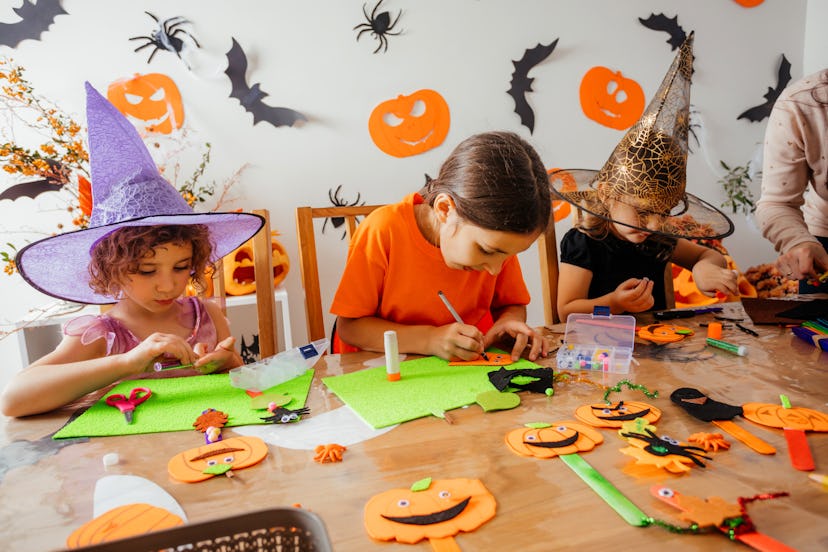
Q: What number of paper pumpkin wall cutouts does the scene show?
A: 5